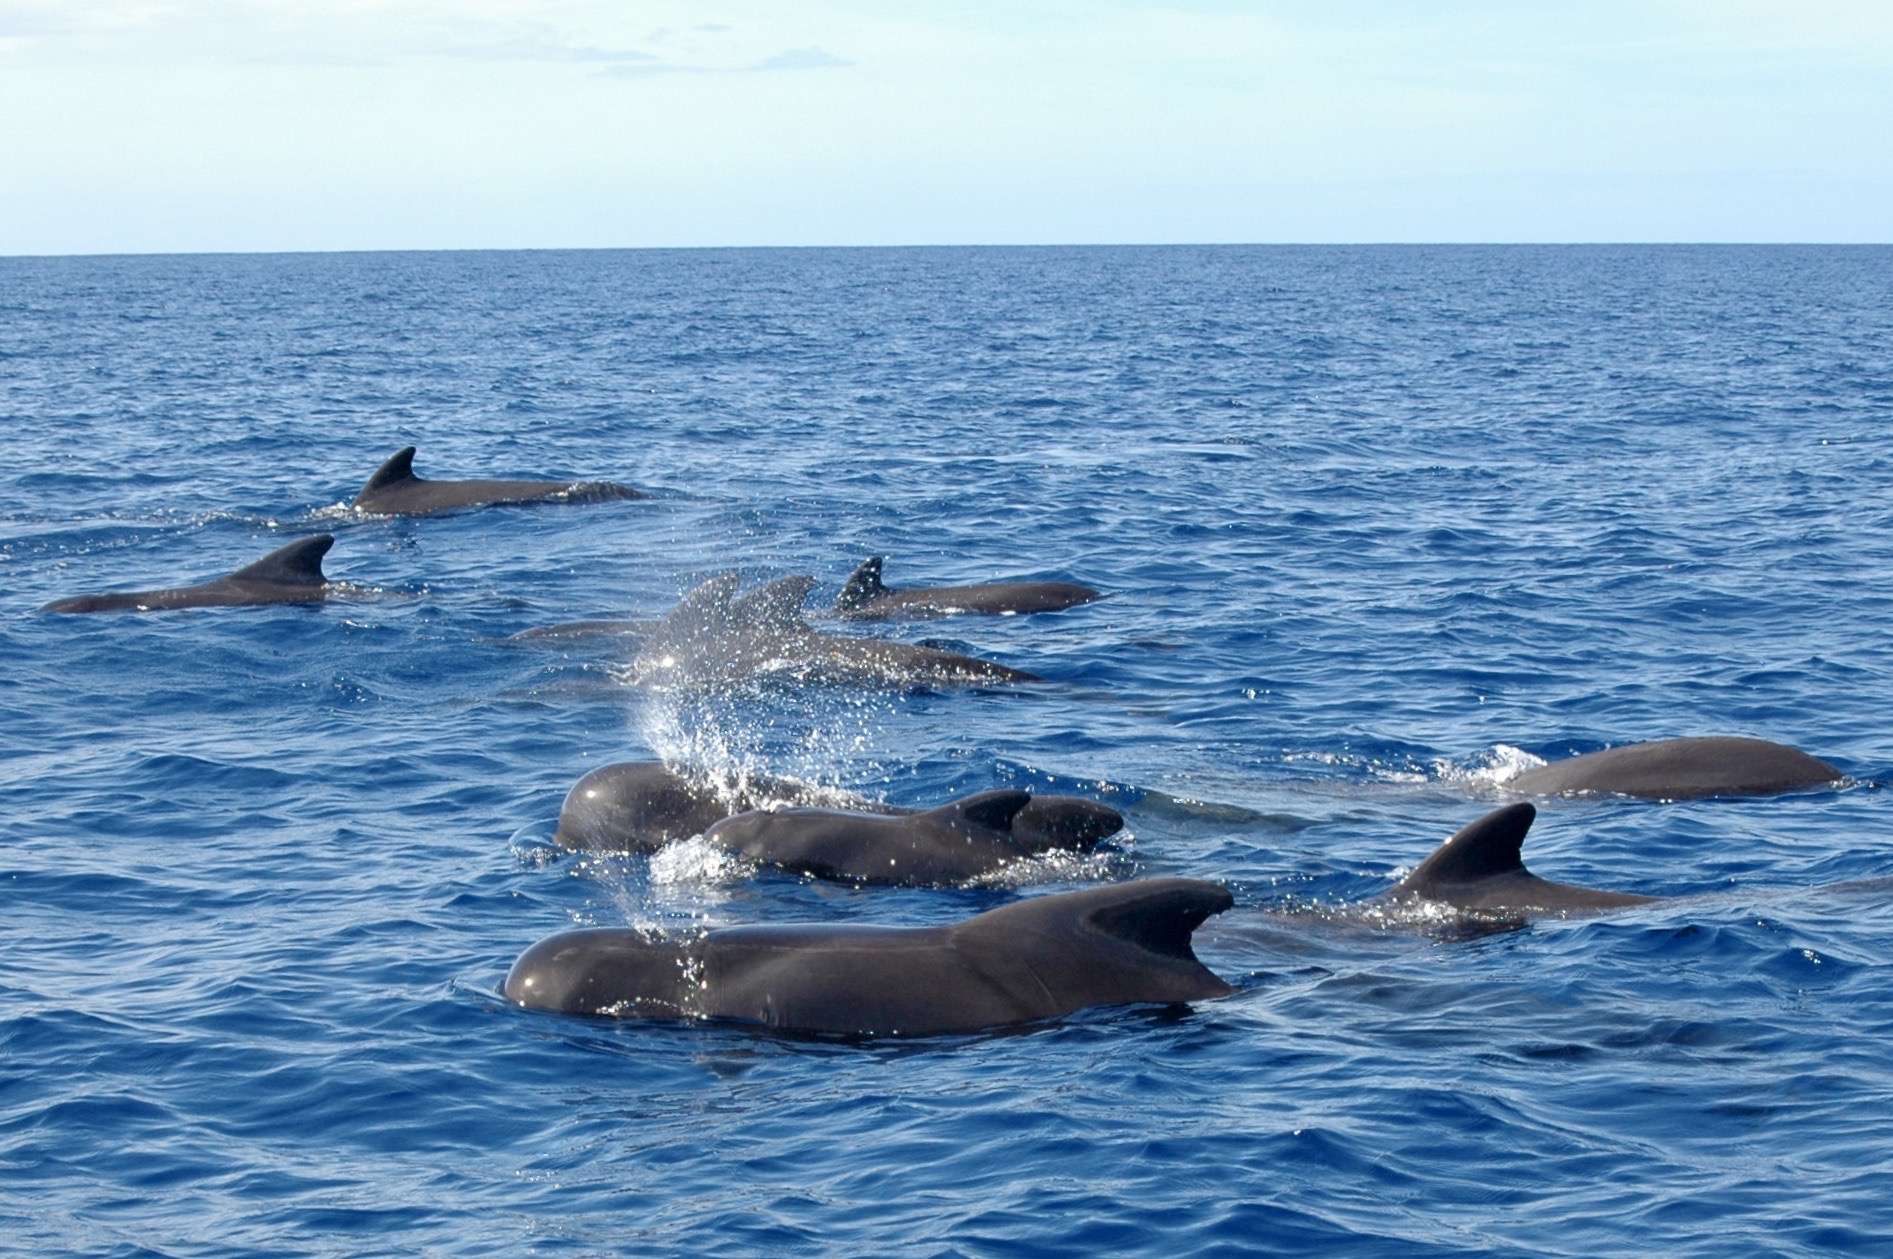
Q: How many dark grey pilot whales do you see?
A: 10